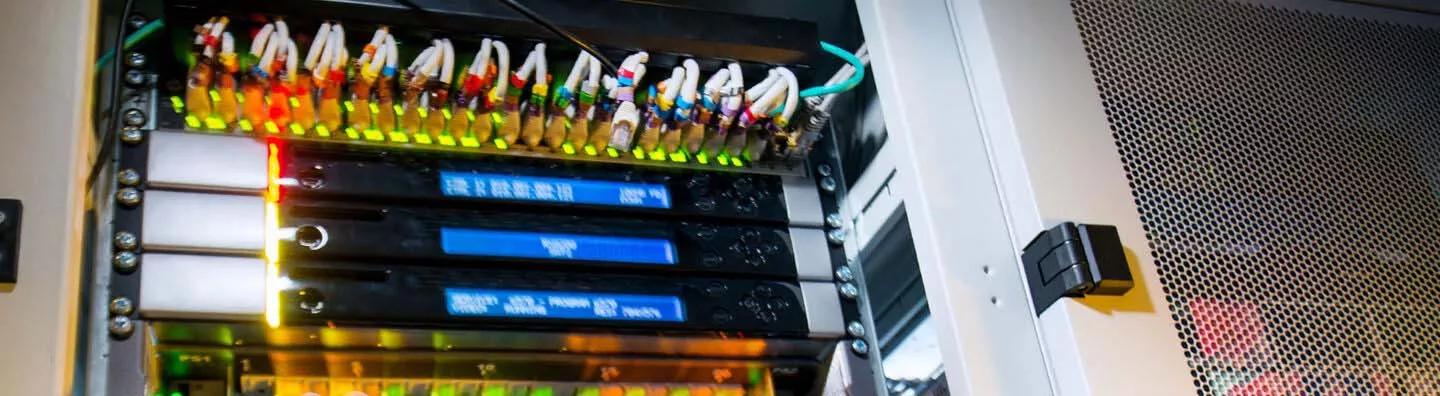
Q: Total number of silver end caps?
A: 6